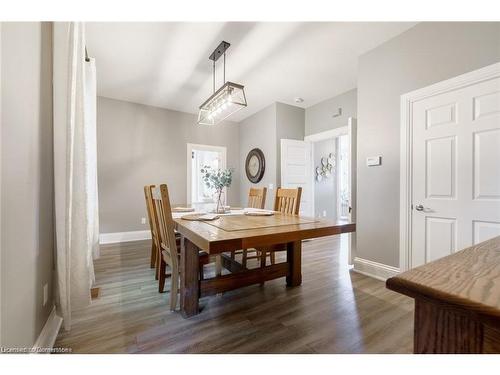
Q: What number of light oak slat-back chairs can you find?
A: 4